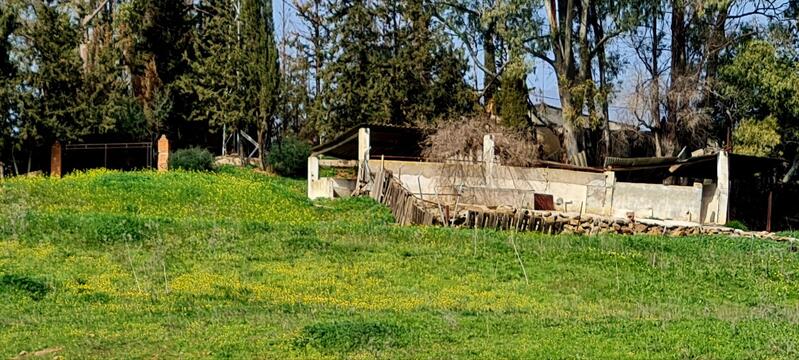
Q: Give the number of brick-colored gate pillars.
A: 2